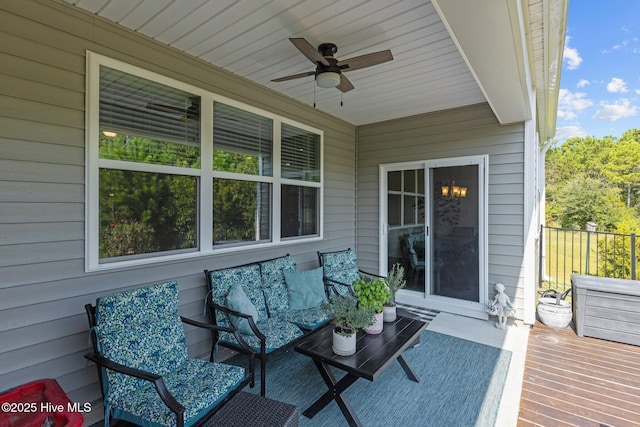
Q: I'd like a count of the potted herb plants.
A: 3